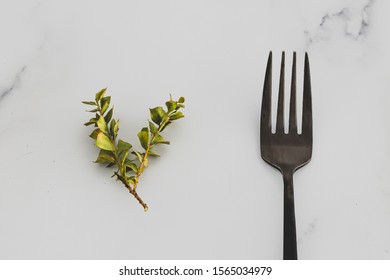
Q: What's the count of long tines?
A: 4